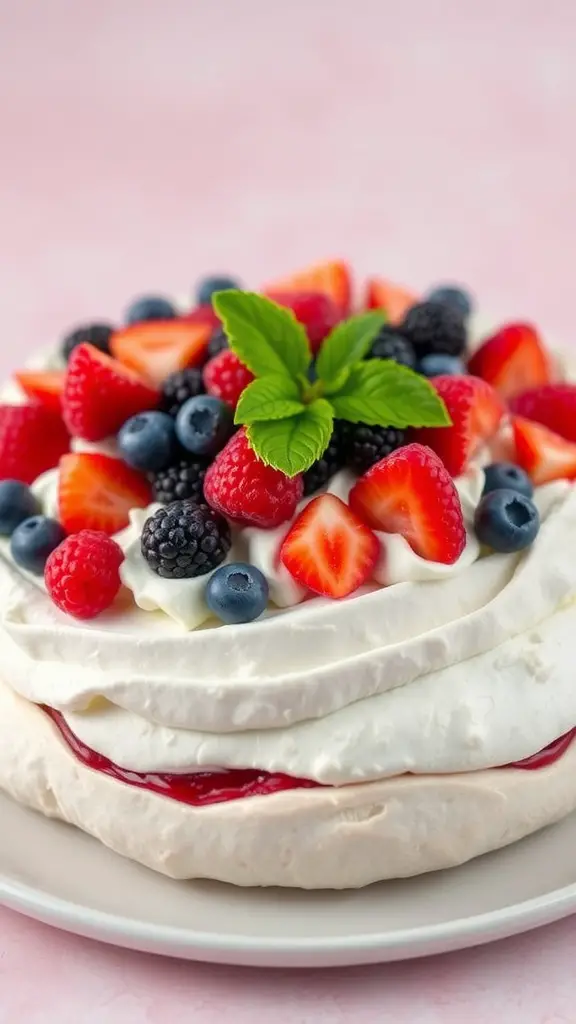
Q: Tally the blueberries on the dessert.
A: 11